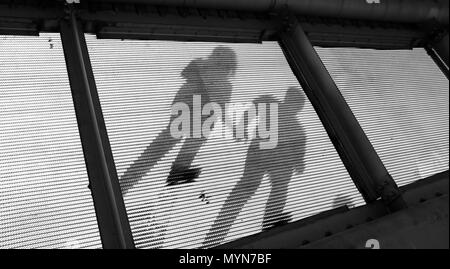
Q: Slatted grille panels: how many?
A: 3